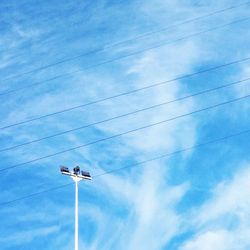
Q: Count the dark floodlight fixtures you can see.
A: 3